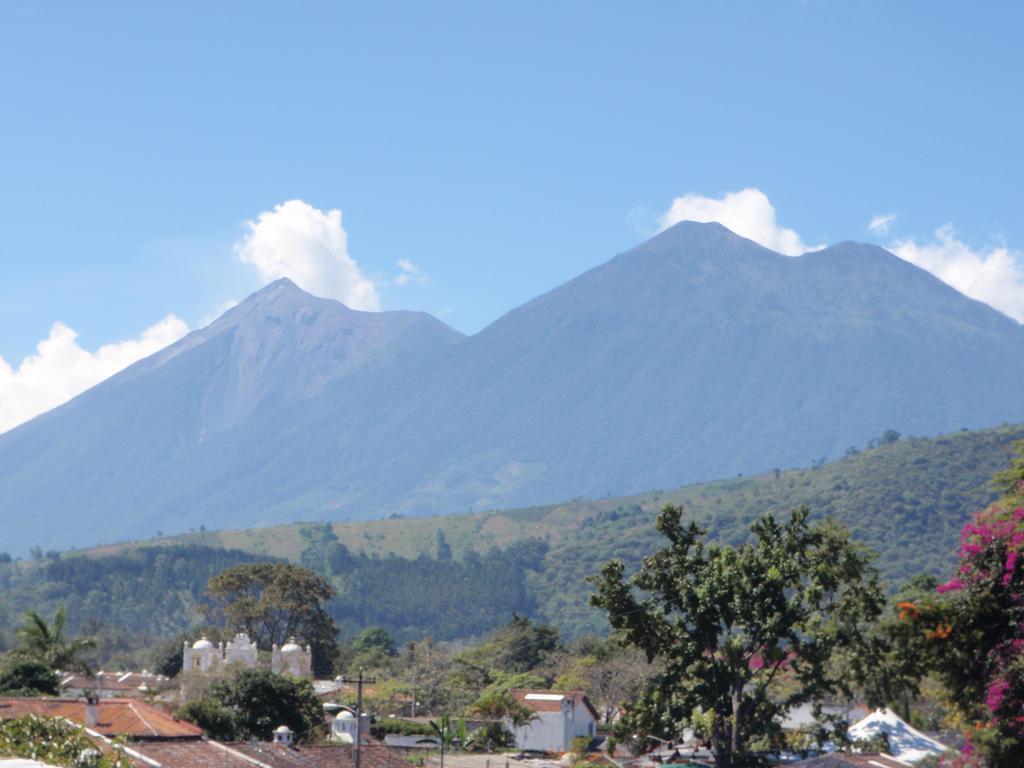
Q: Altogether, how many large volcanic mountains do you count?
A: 2